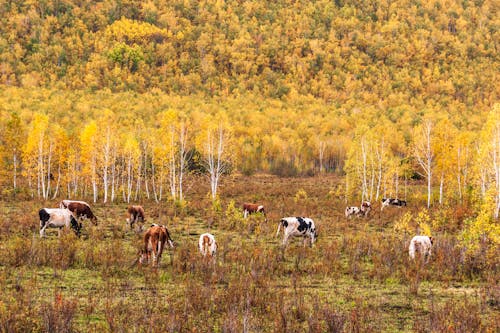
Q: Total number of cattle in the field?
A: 11